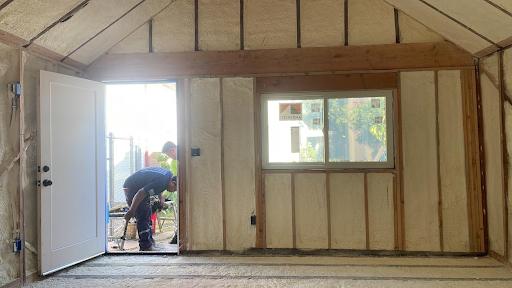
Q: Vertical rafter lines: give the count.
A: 6